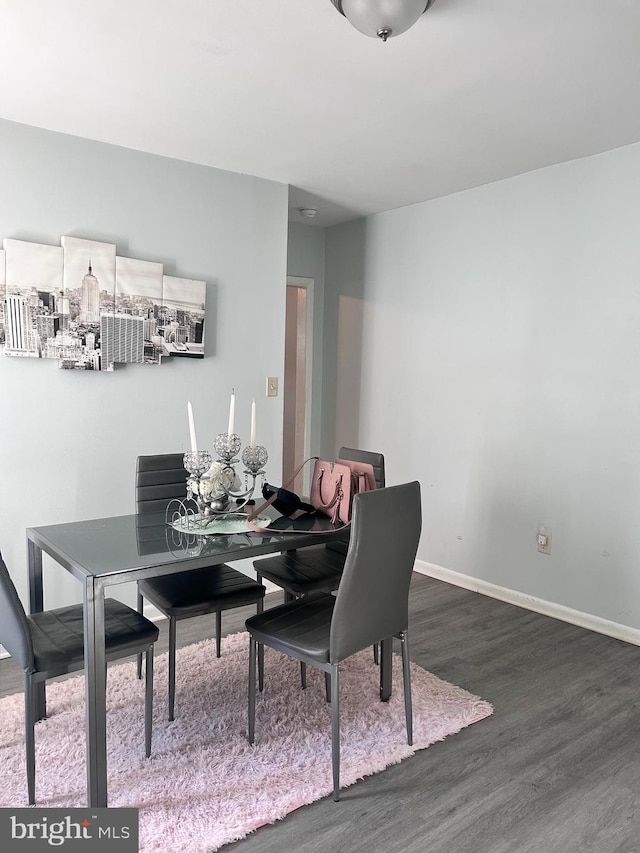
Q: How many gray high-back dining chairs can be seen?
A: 4